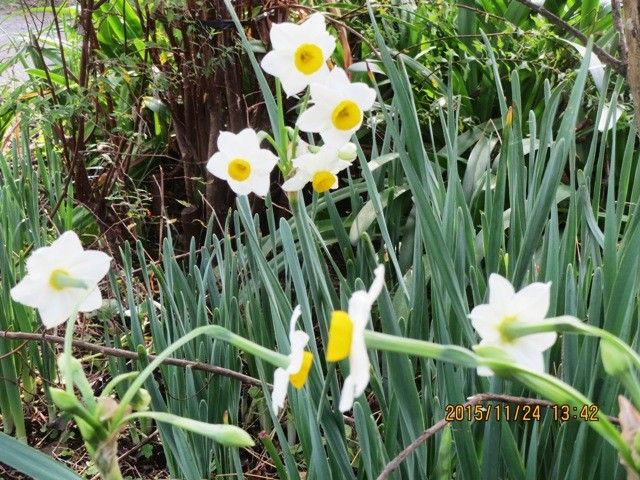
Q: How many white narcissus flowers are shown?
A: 8